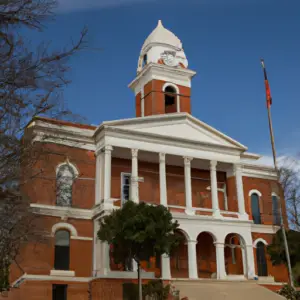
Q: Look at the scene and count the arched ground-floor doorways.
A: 3